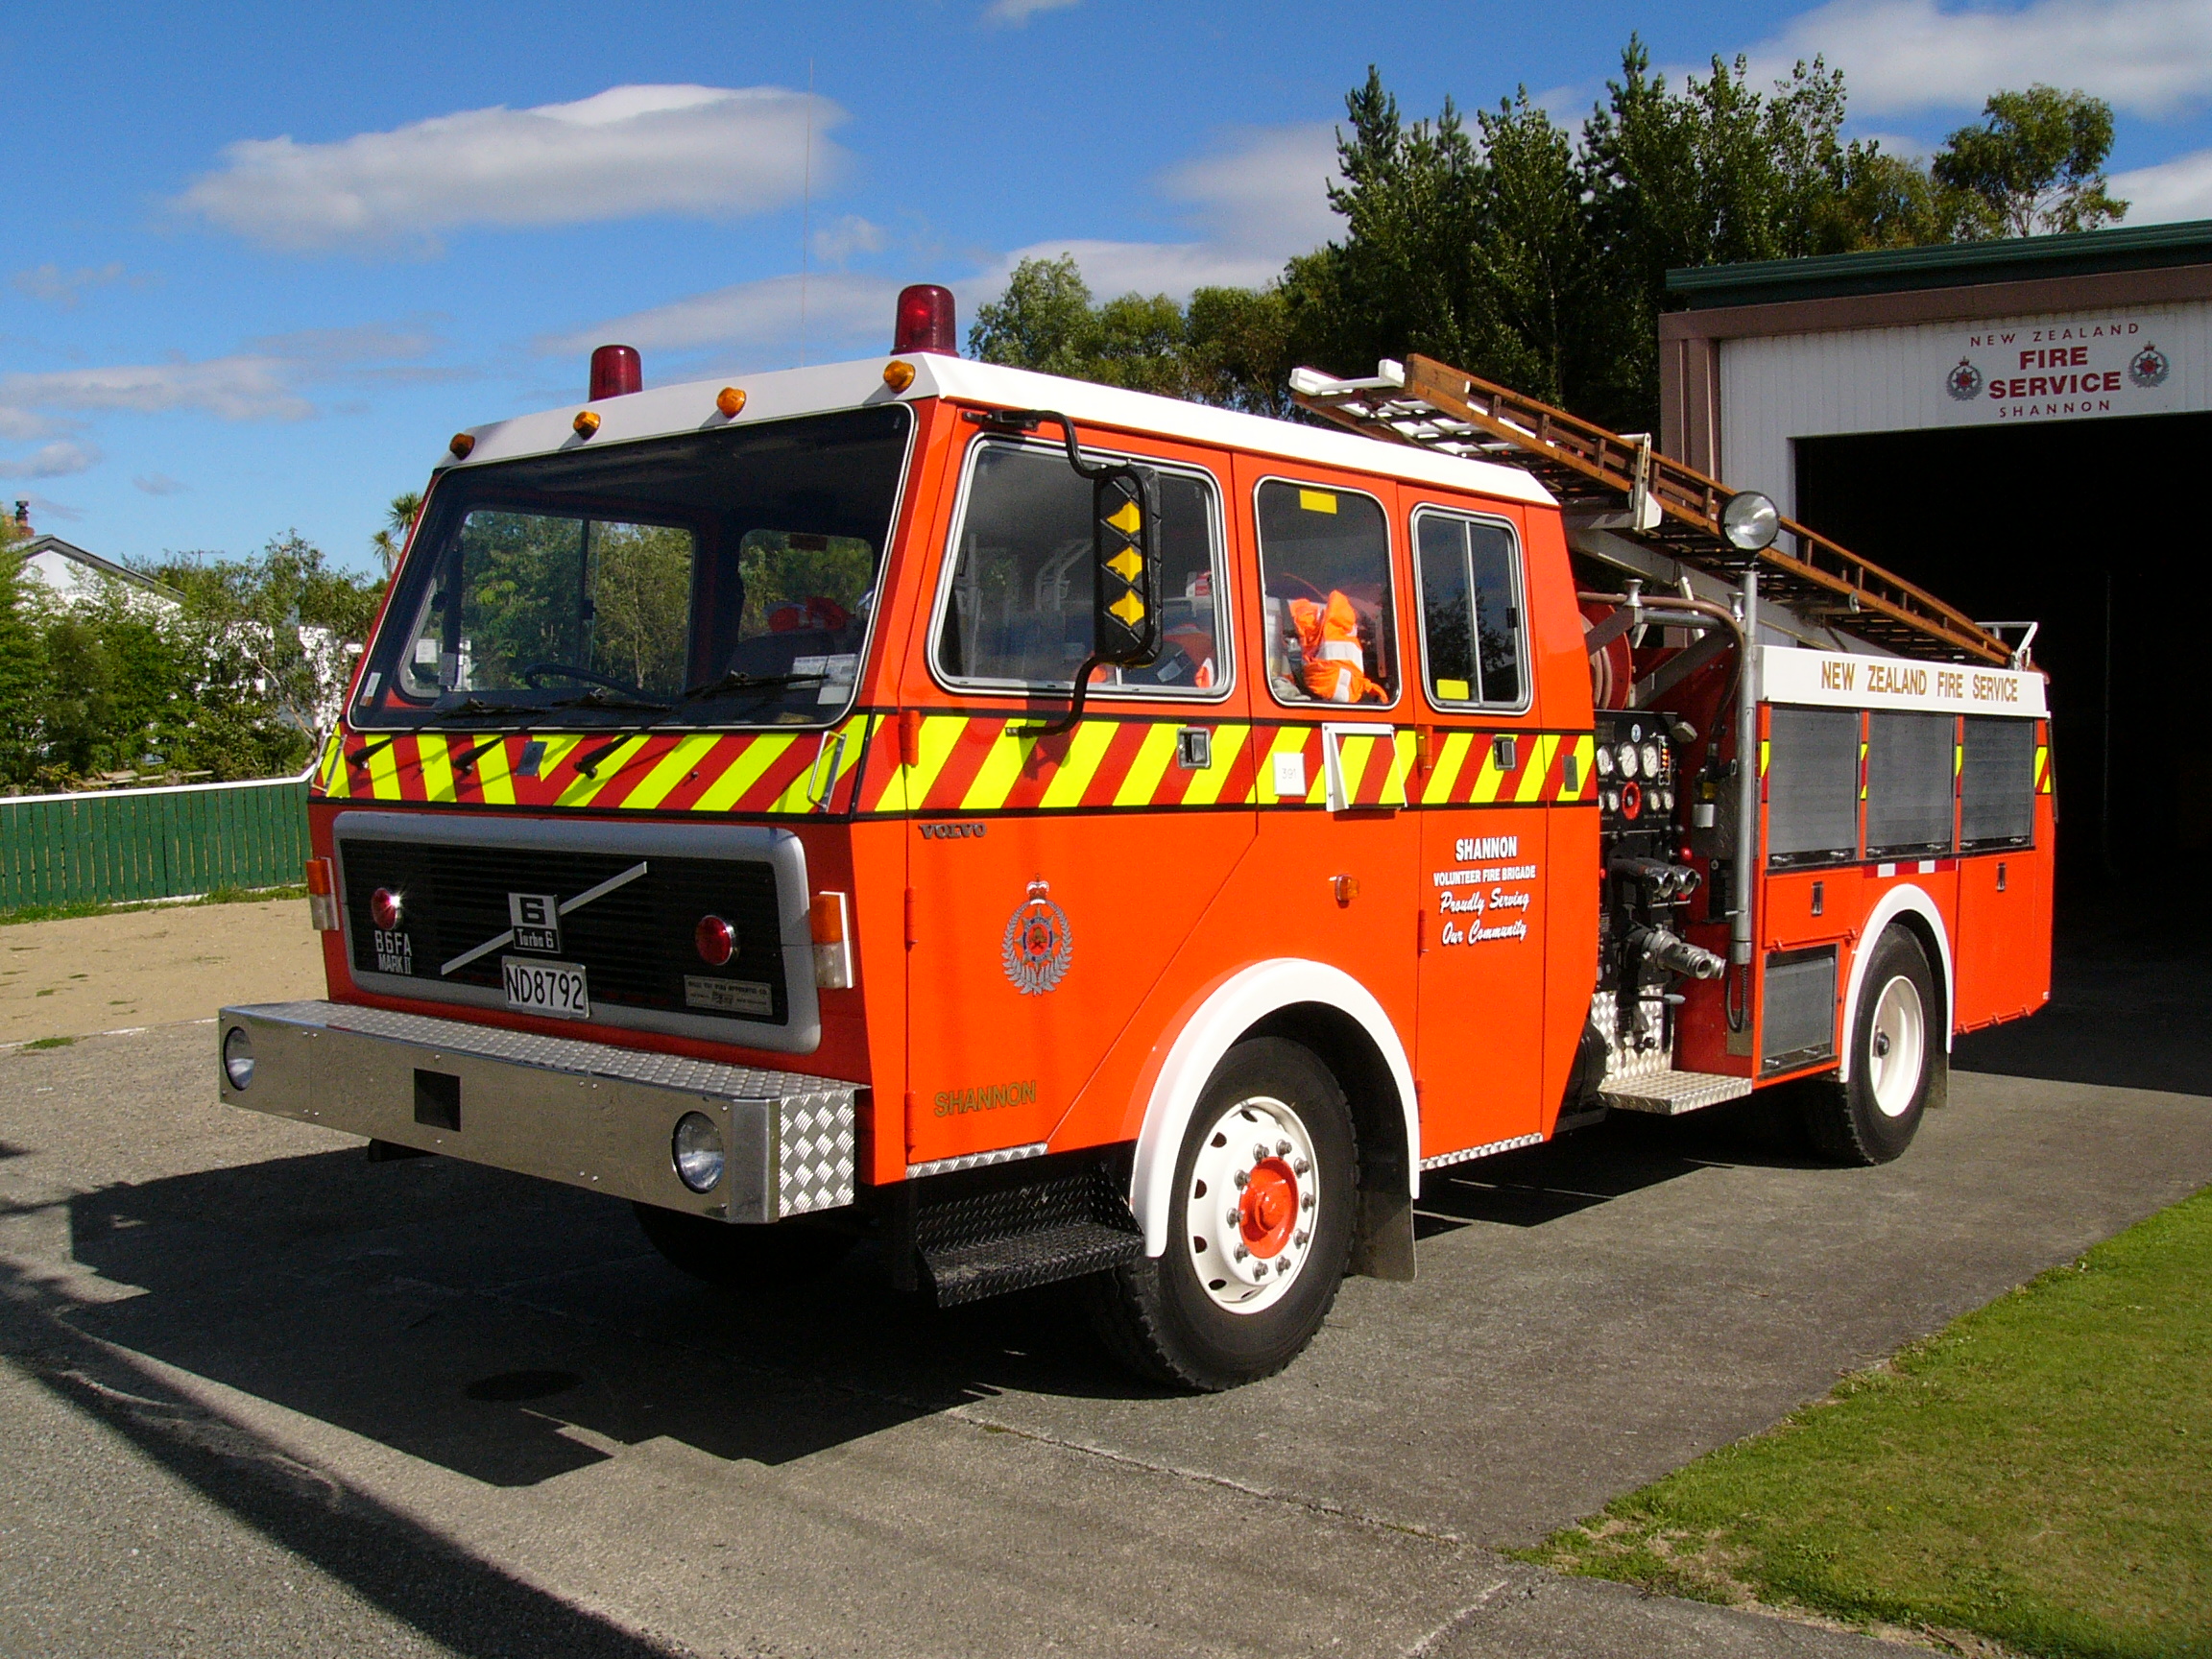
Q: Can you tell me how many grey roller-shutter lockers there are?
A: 4